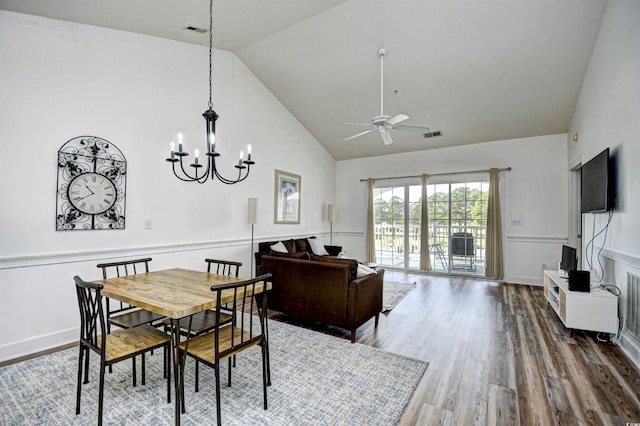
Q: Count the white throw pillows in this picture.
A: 3